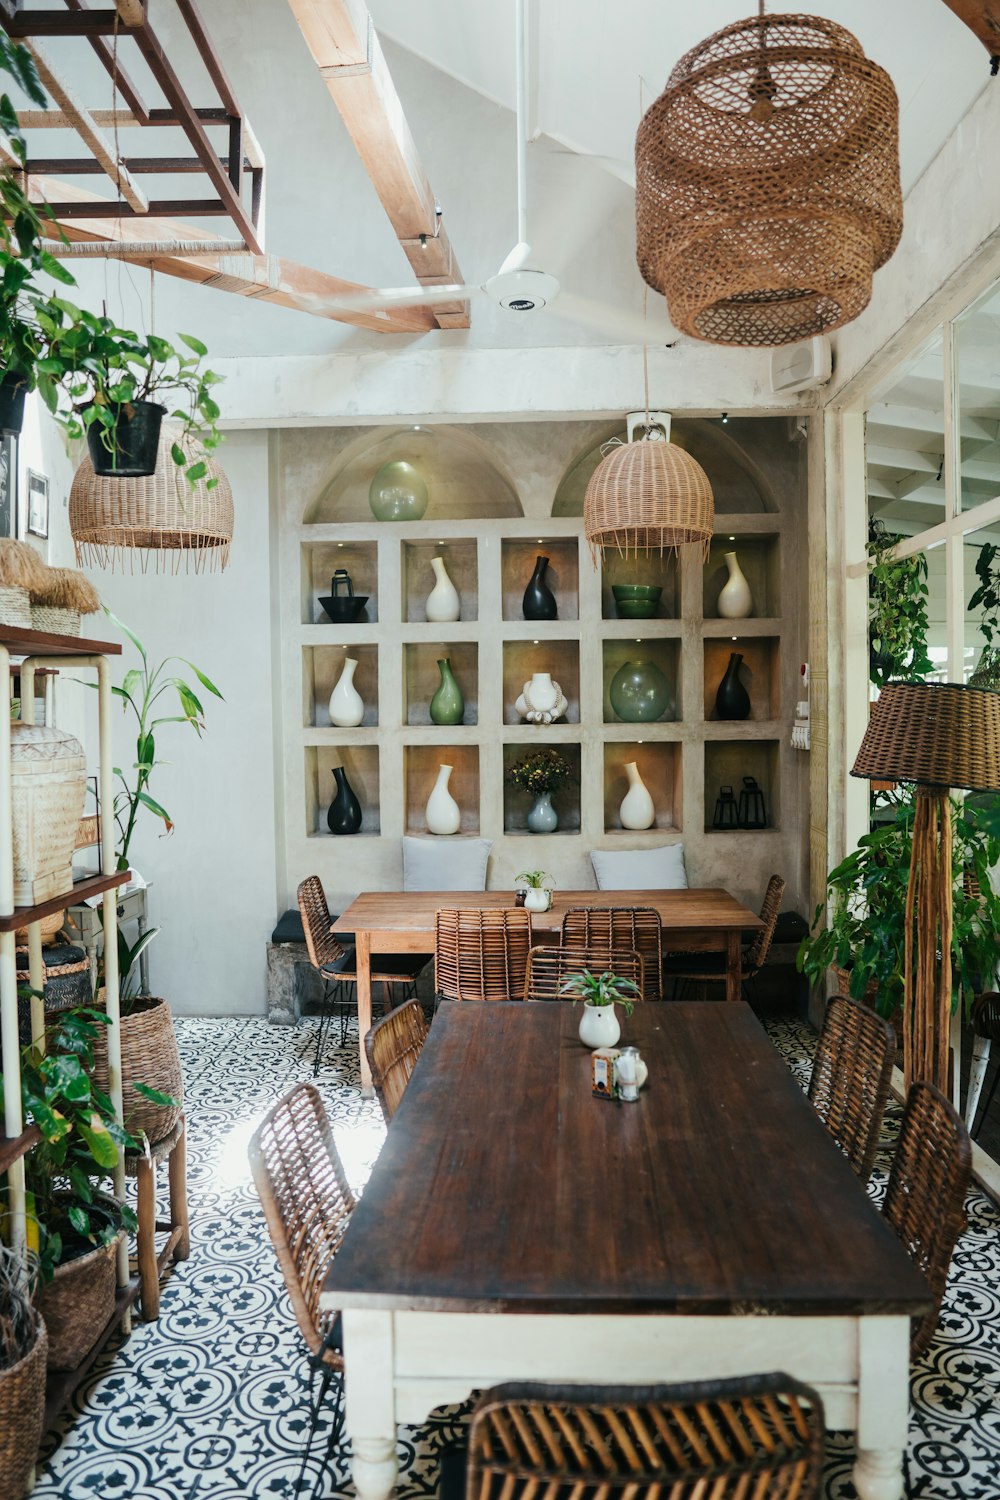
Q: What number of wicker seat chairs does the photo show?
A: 10